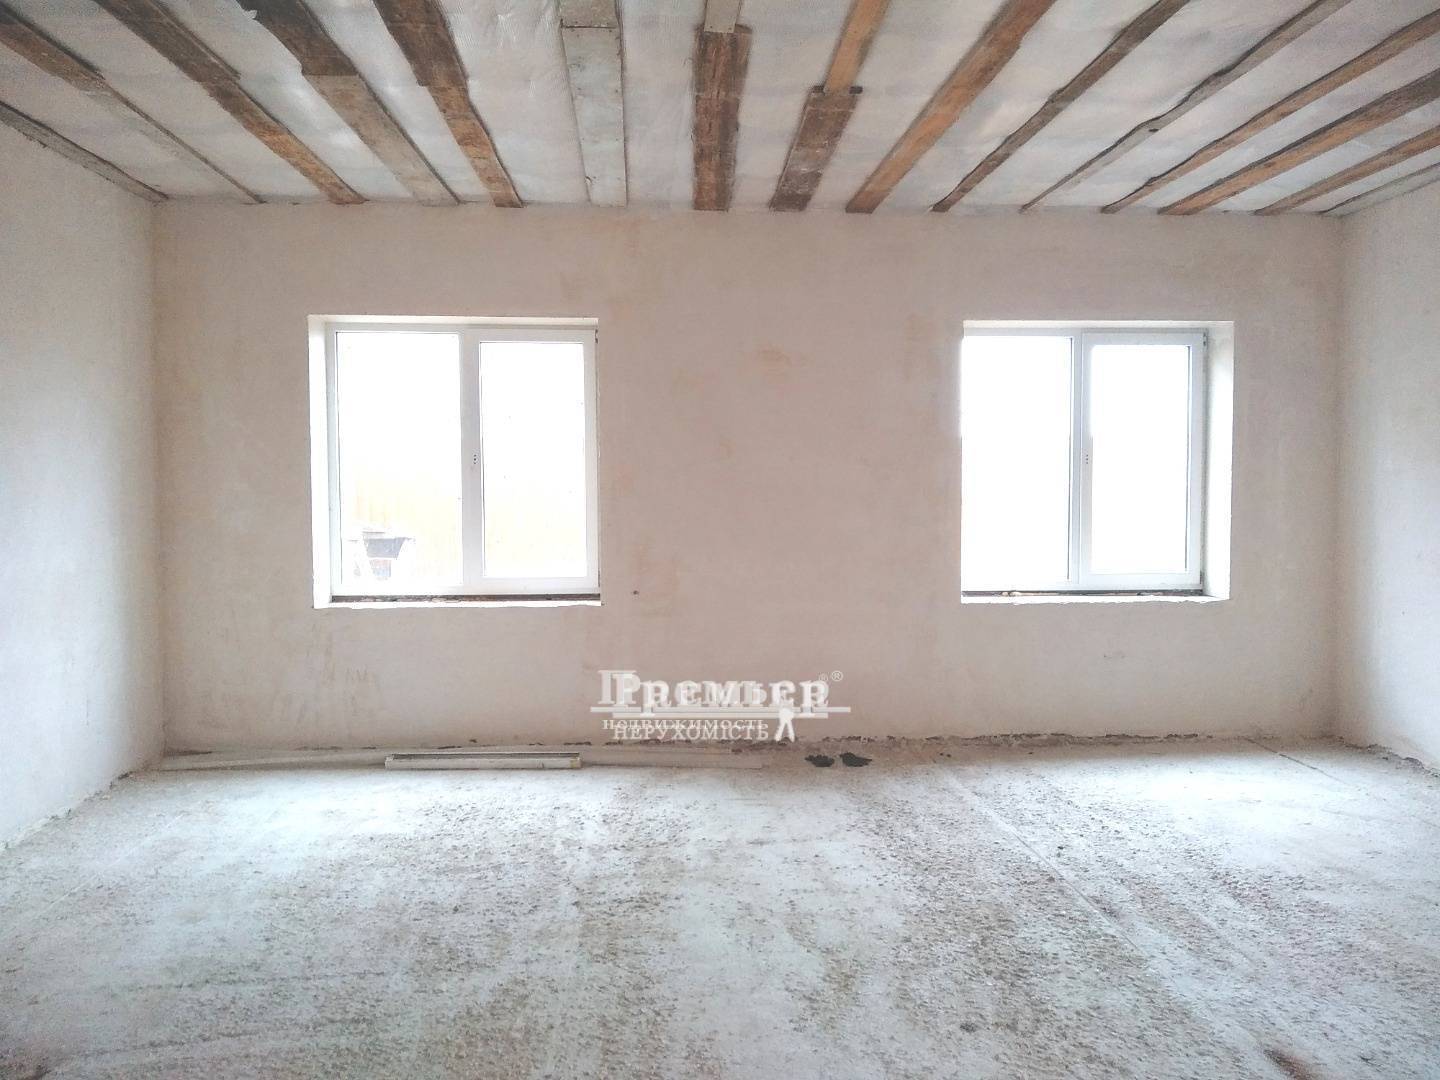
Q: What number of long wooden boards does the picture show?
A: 15